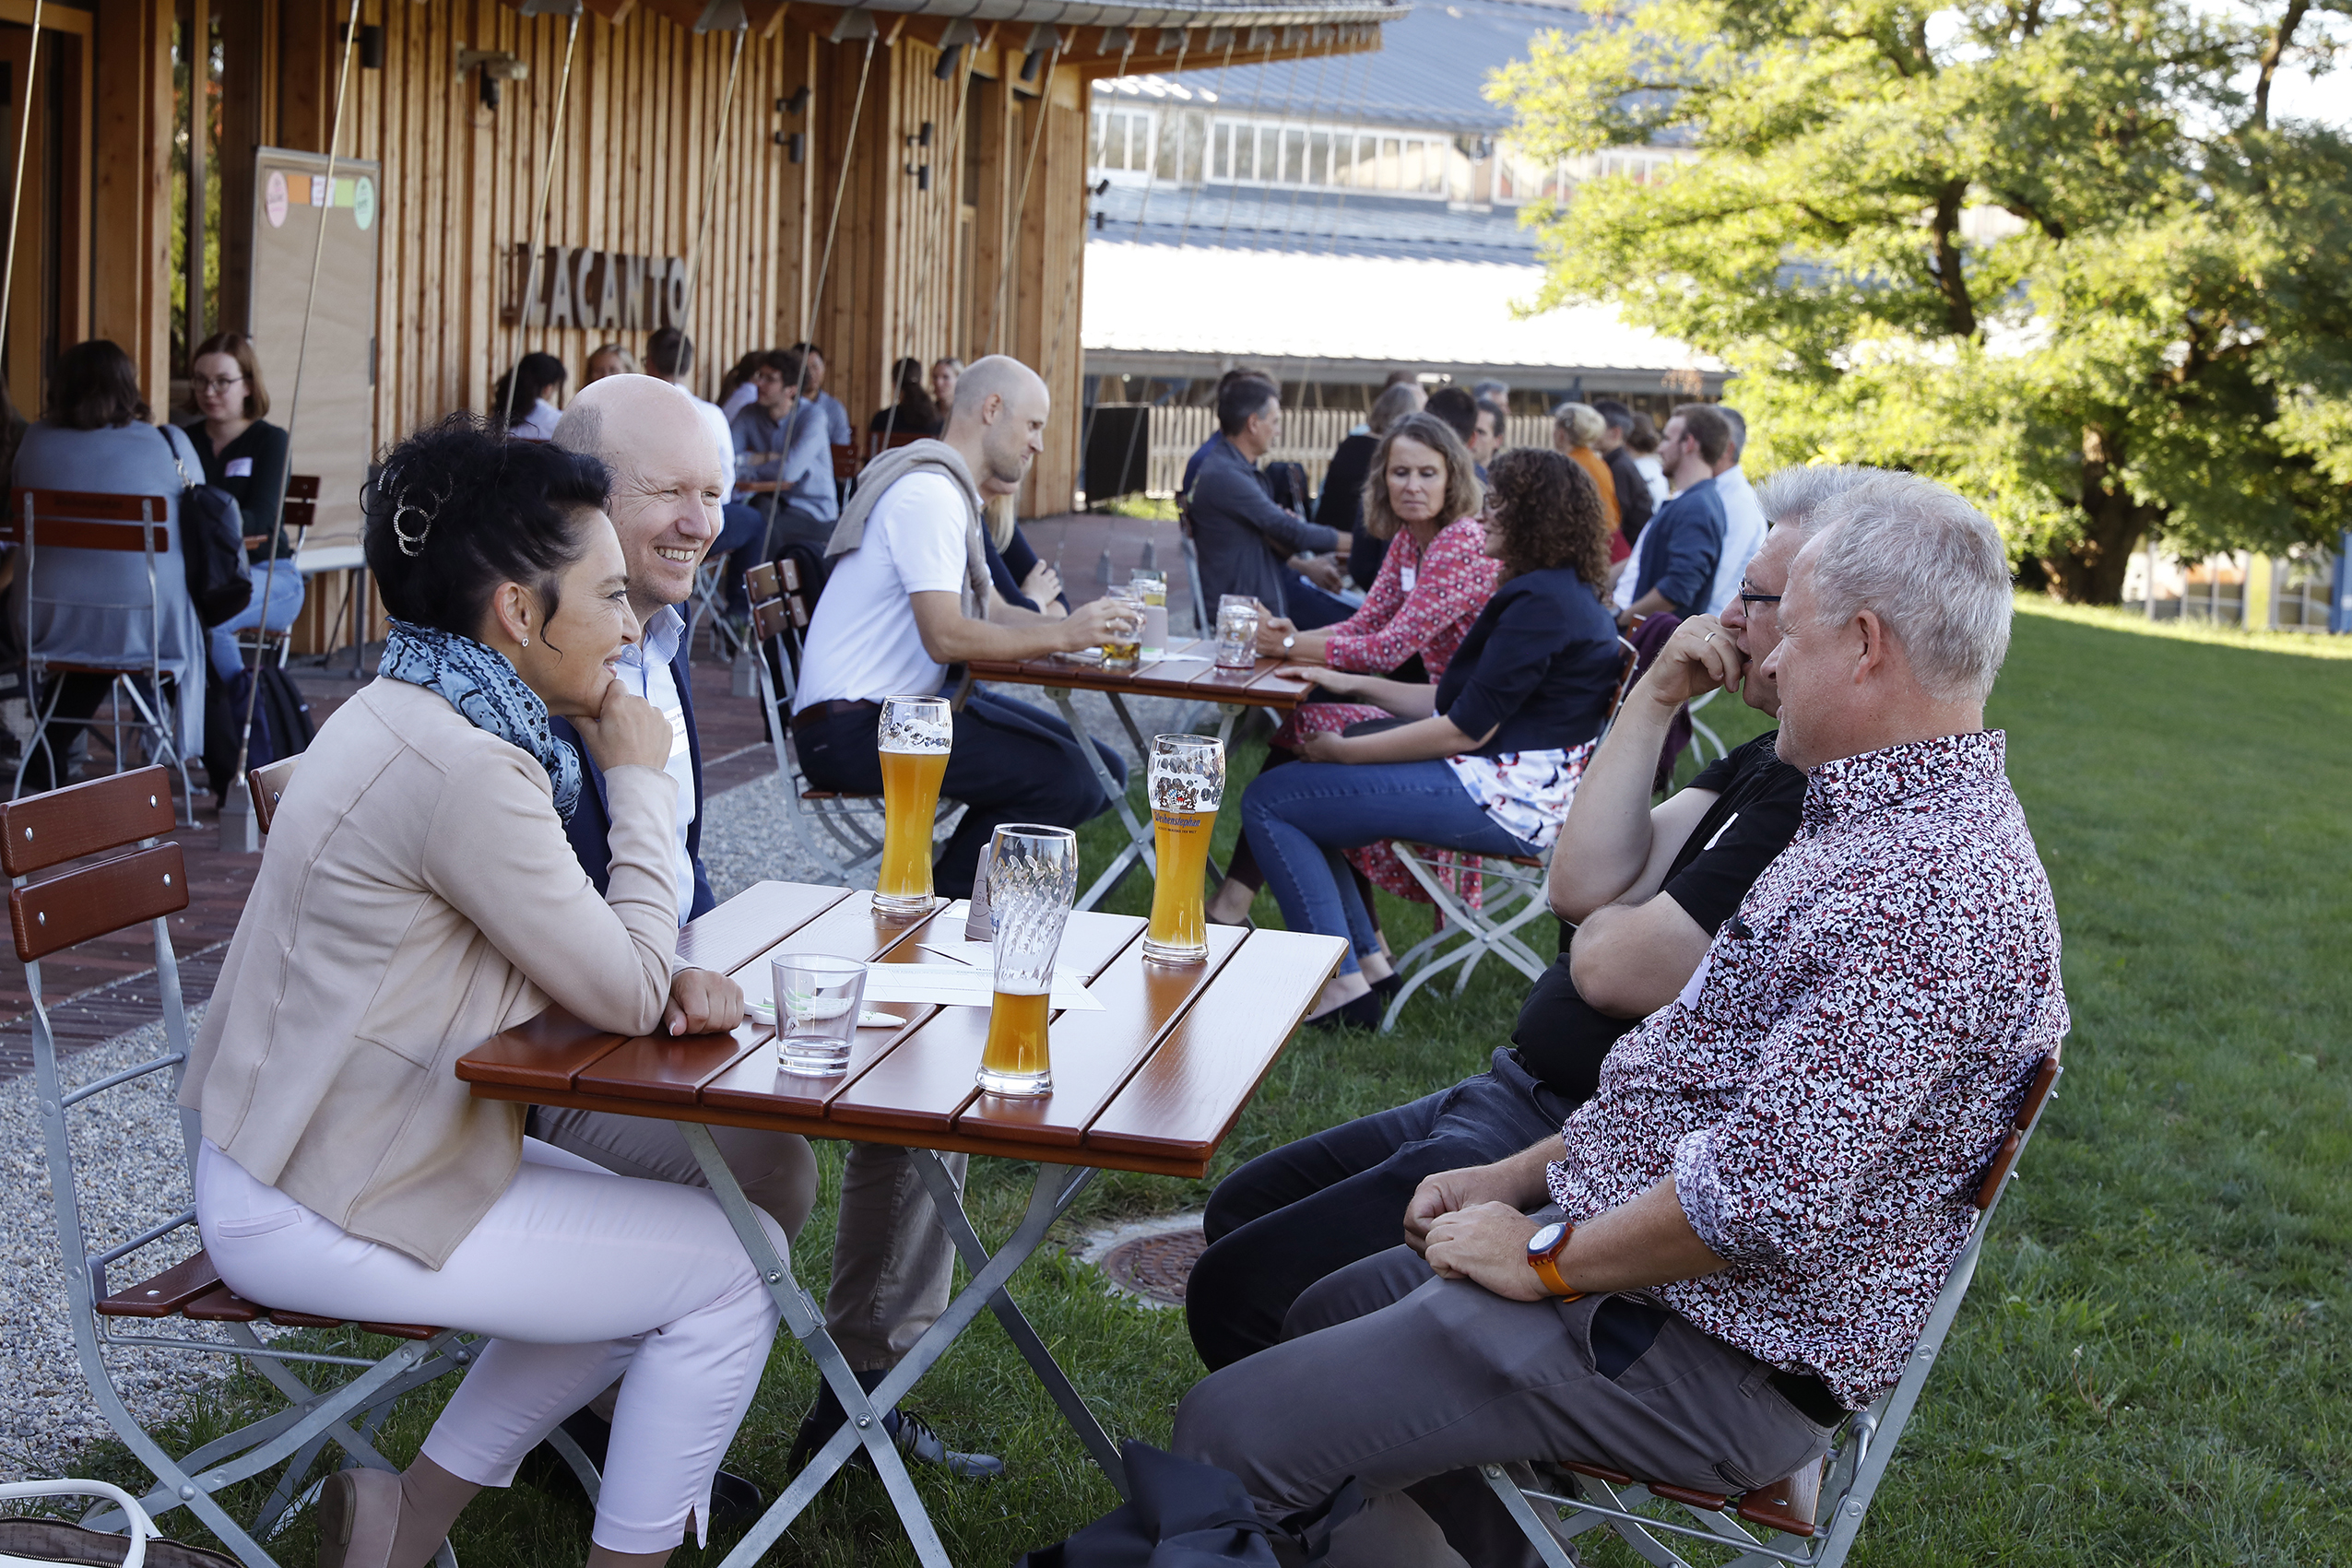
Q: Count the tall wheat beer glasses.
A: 3